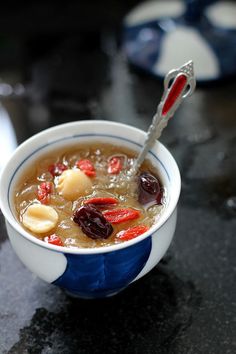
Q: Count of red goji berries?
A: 8